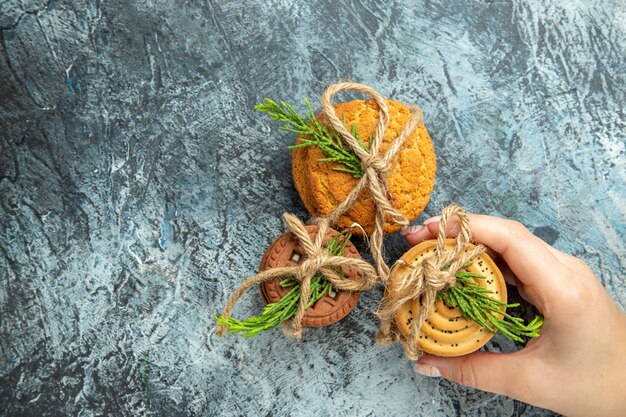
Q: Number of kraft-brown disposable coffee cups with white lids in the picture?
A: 0